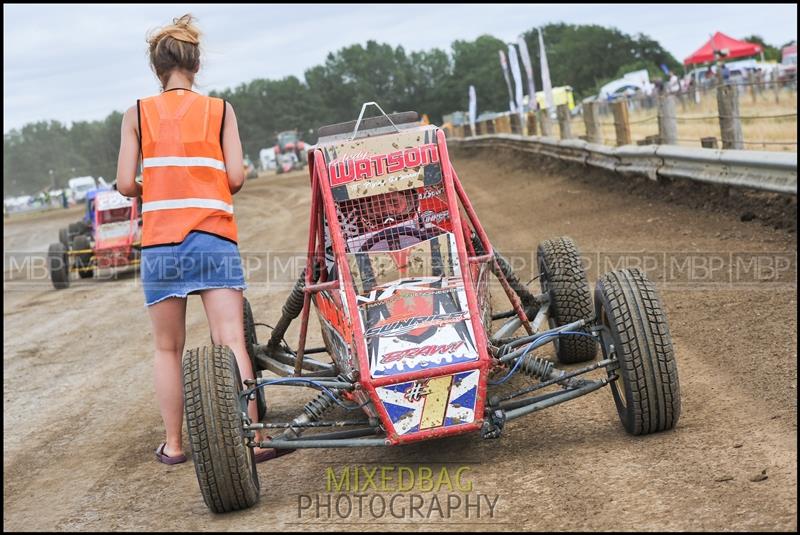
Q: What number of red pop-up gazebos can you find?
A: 1